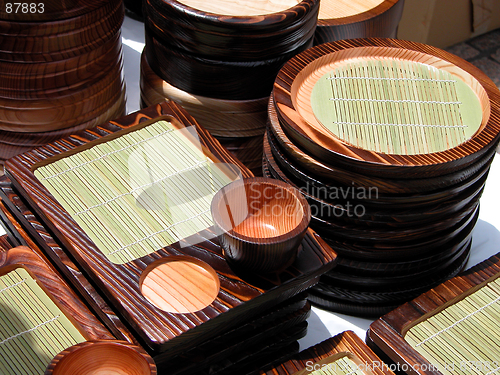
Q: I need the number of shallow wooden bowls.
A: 2